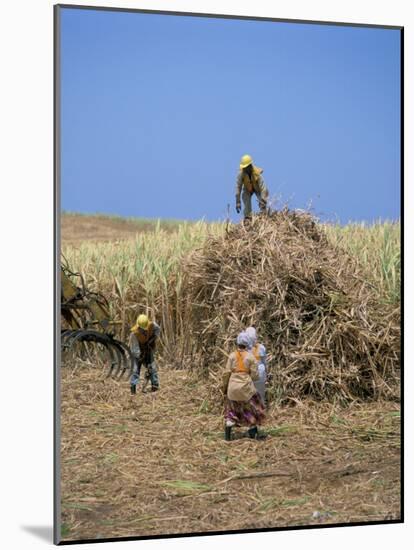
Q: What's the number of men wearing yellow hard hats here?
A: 2